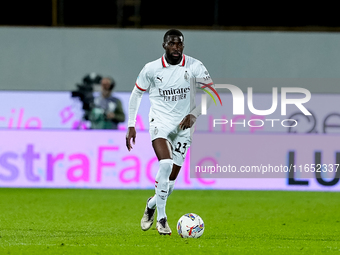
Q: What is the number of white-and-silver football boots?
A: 2